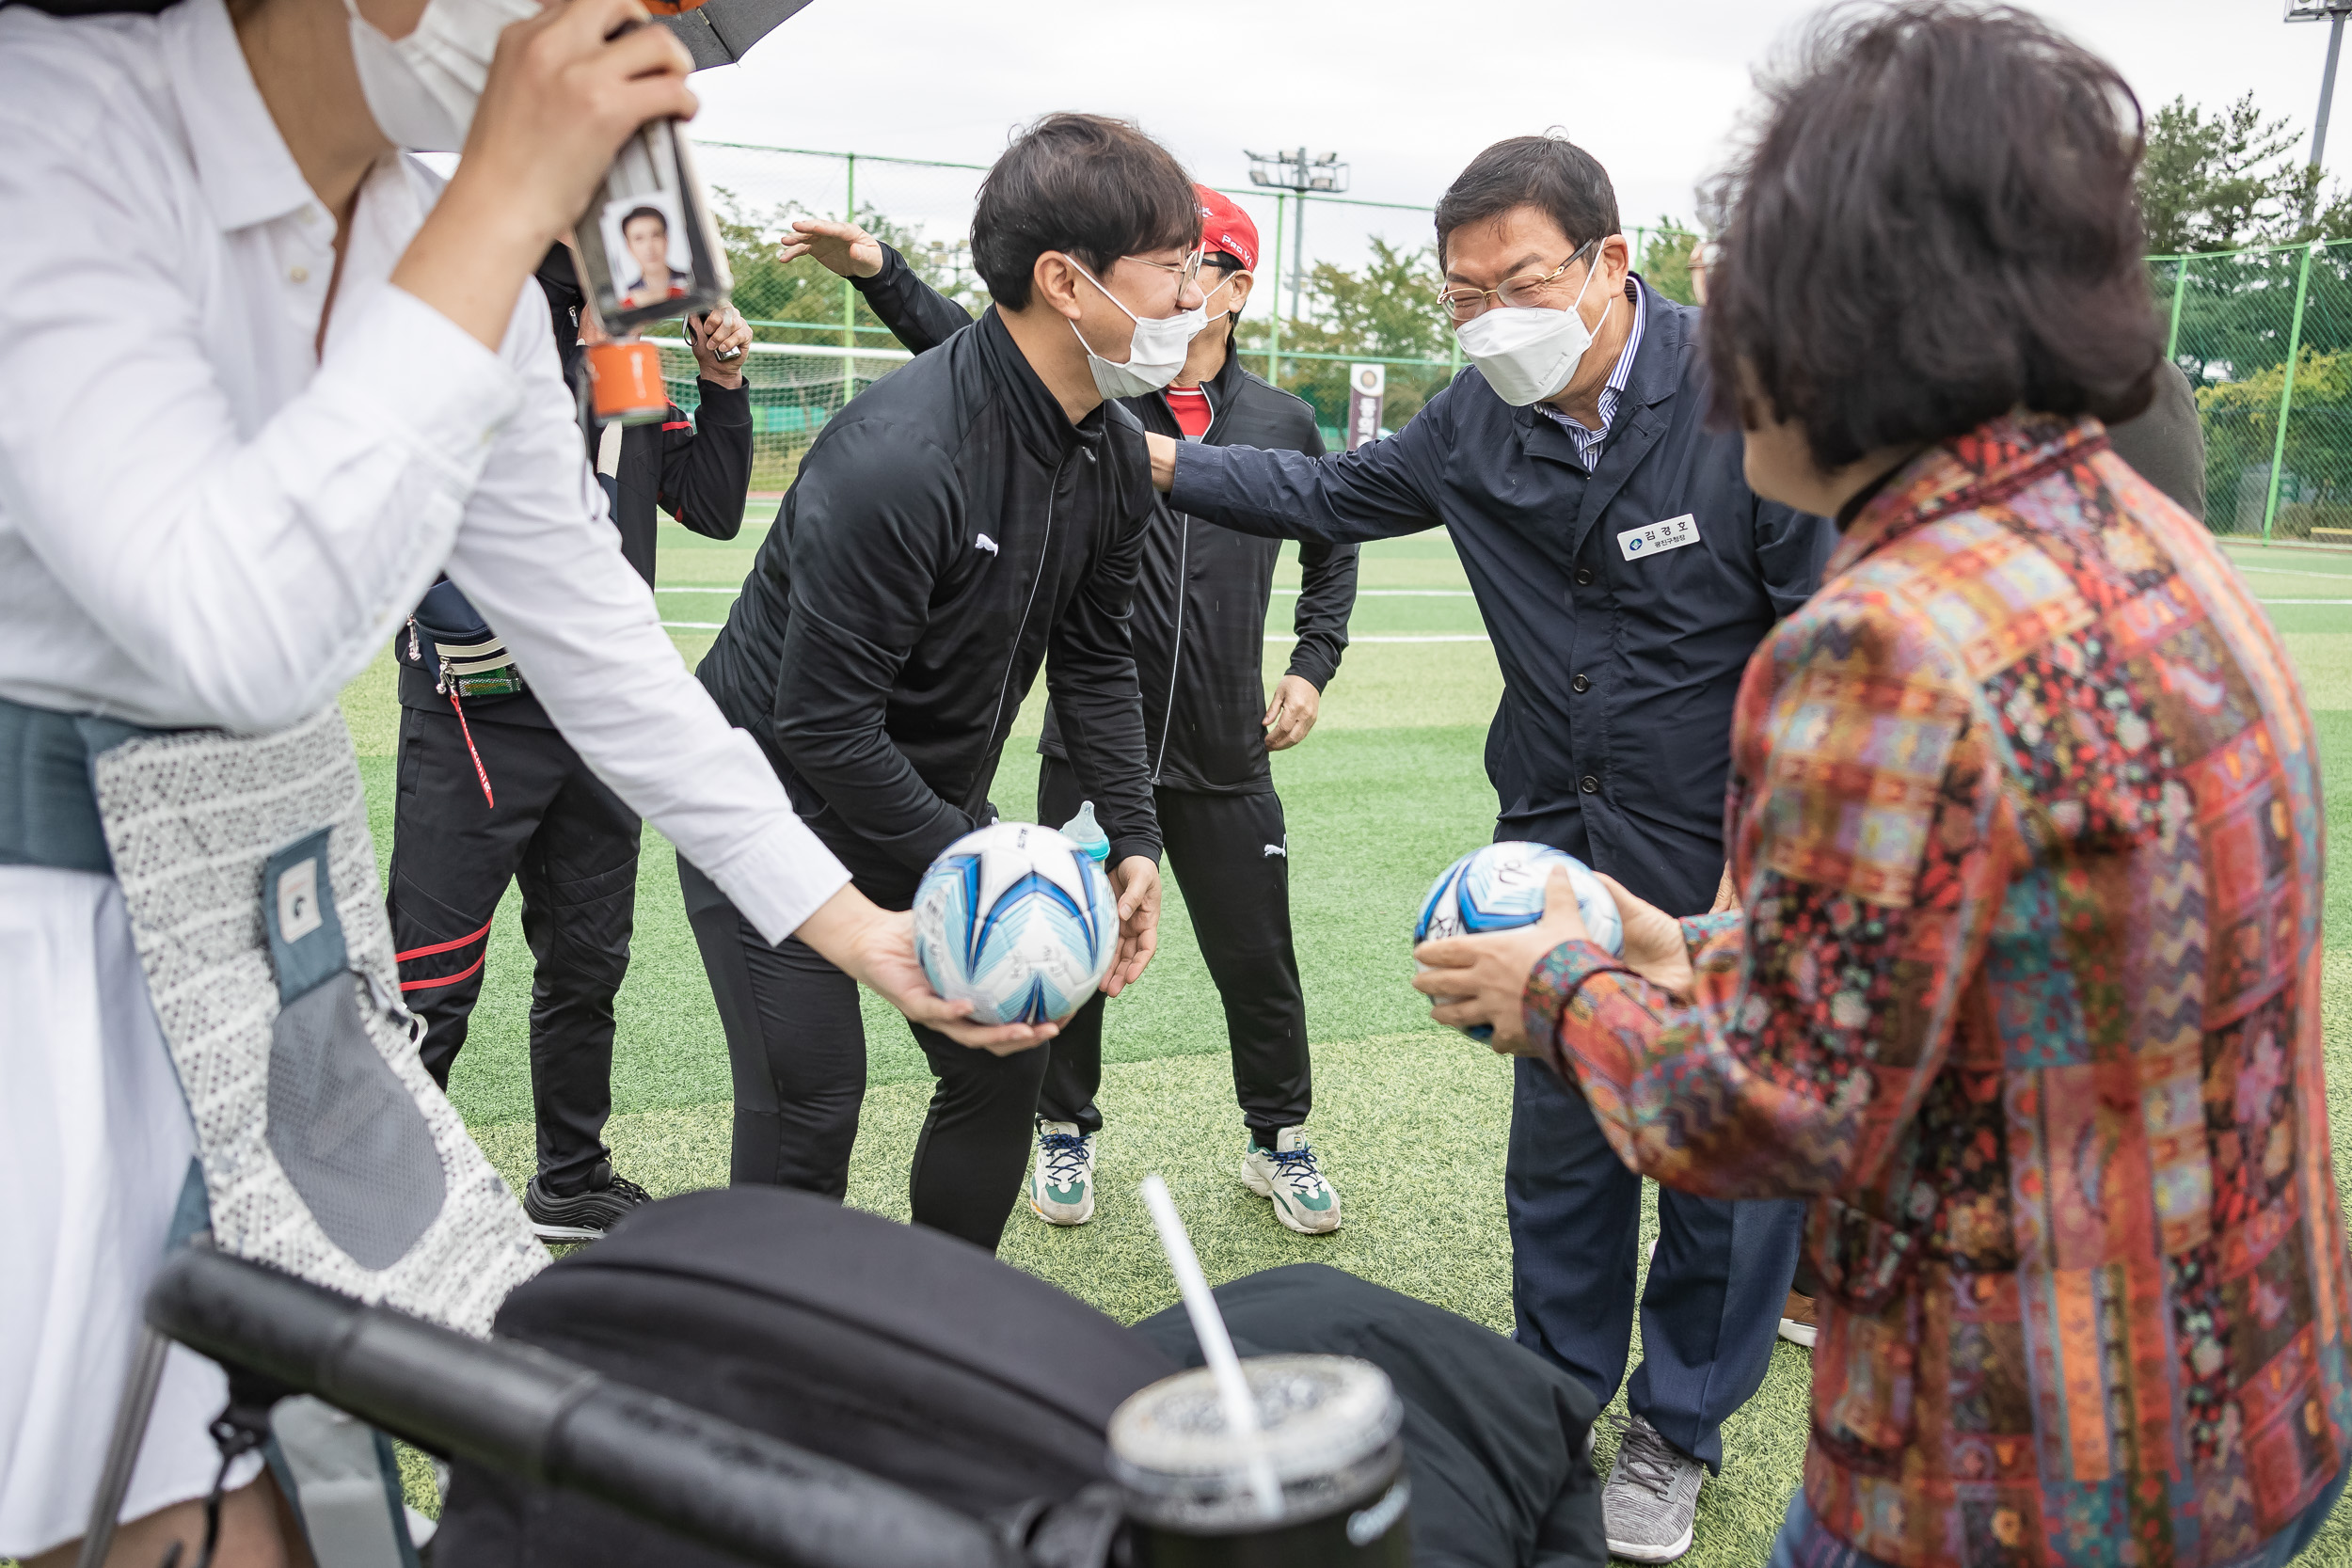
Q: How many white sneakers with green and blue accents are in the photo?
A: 2